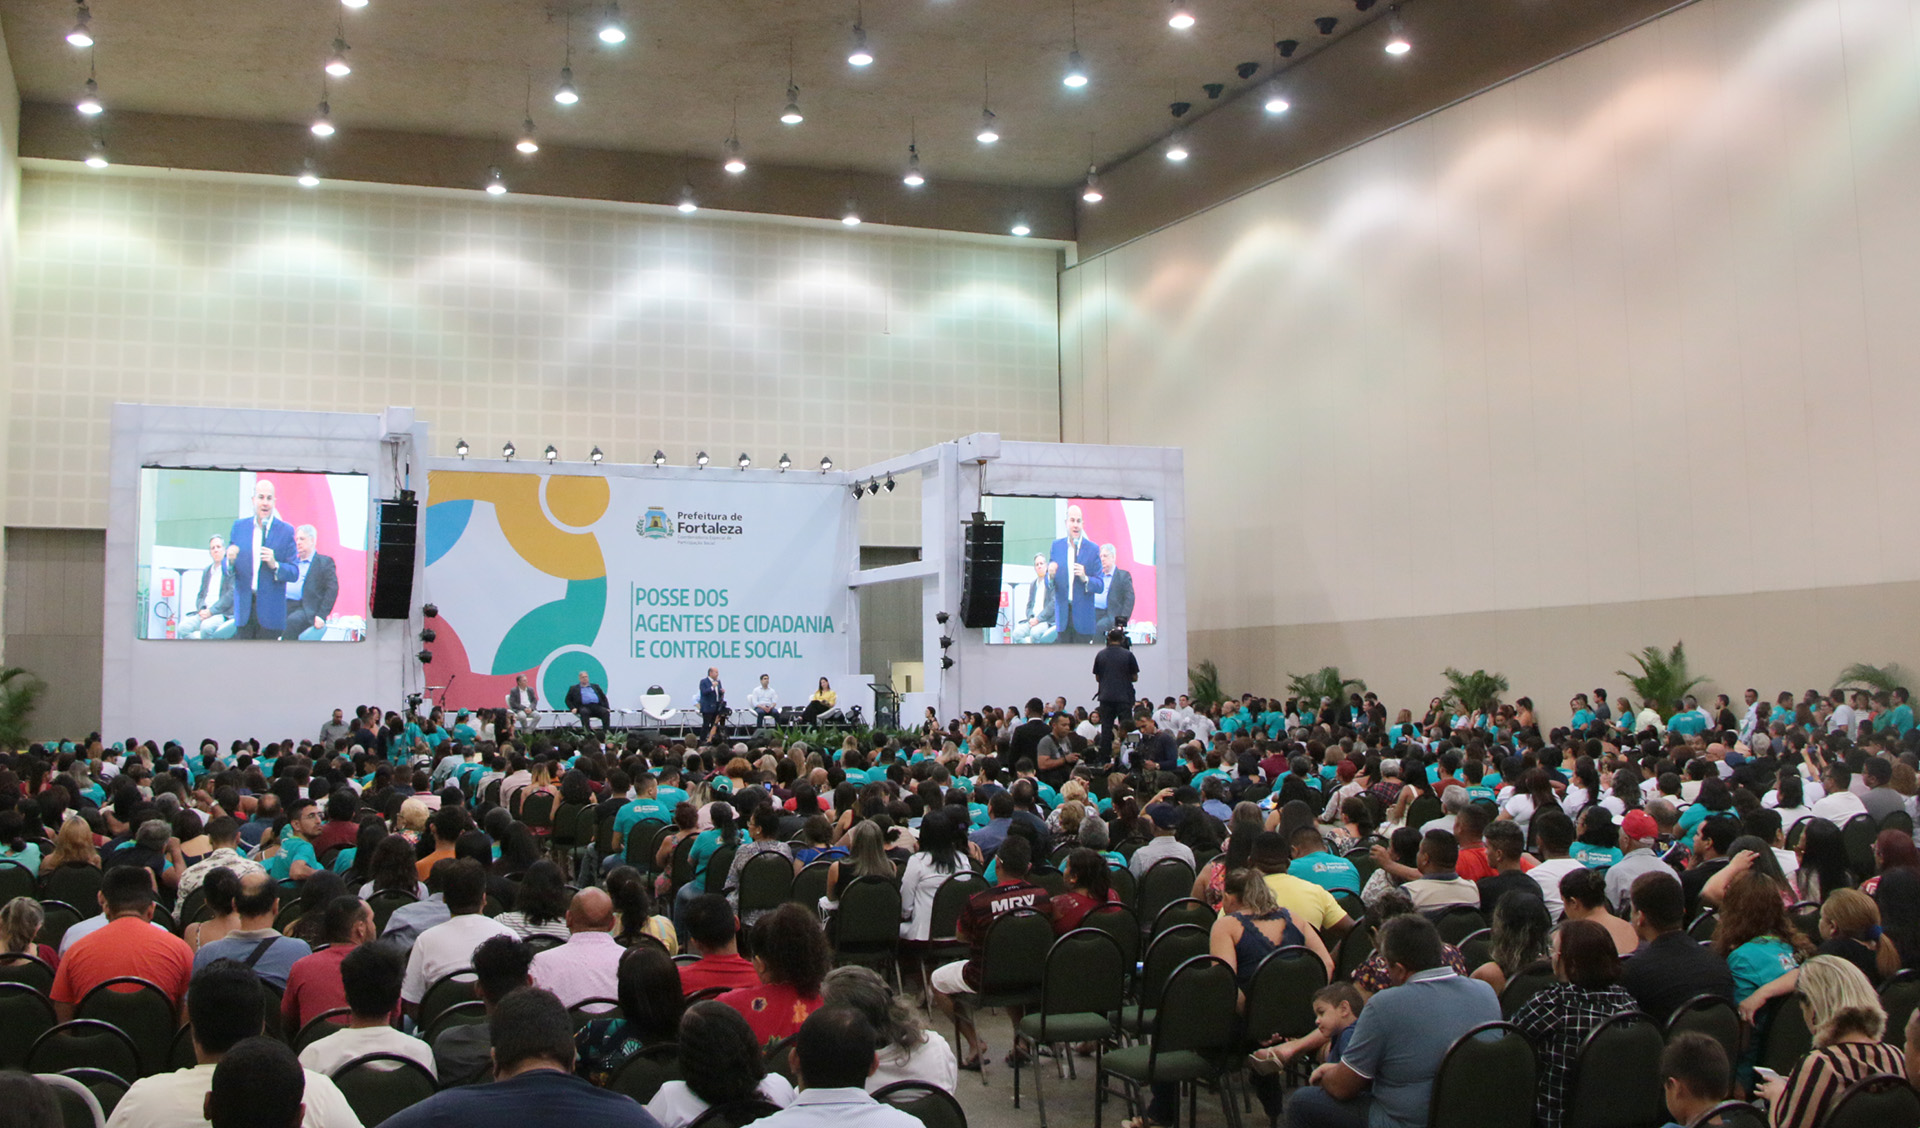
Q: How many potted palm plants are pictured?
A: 6